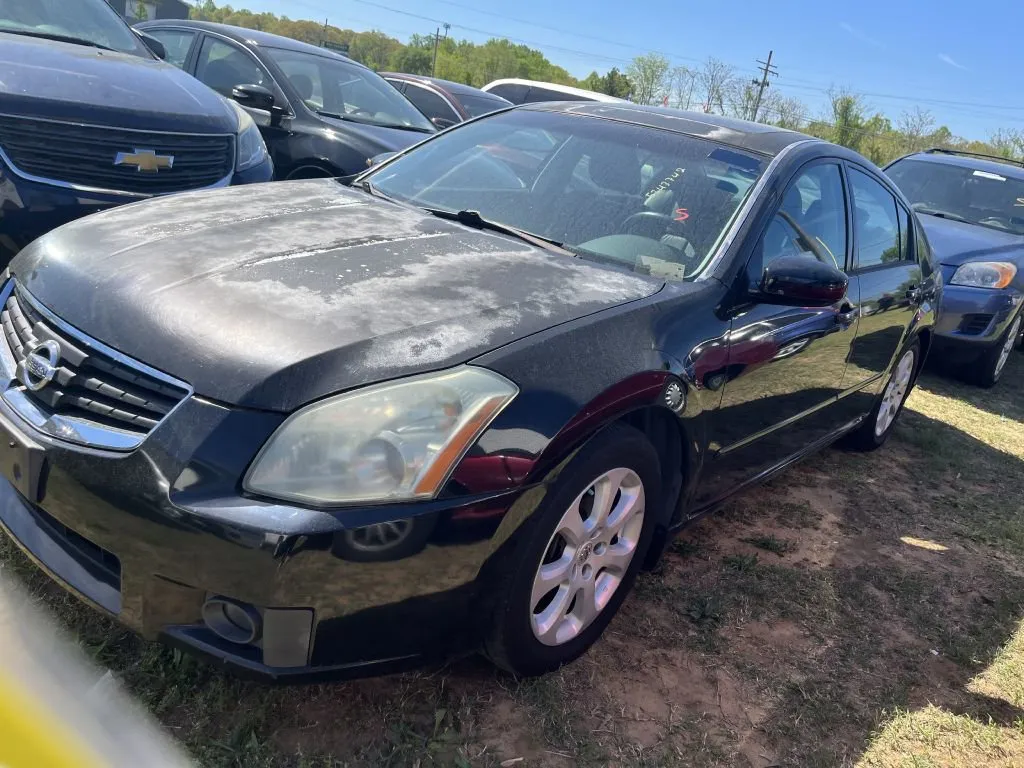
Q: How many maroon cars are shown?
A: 1